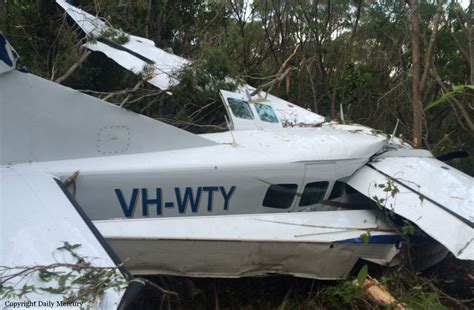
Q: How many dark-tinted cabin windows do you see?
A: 3